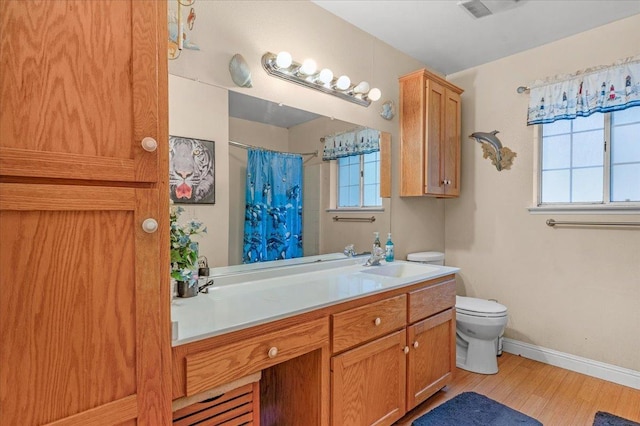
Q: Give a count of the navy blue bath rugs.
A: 2